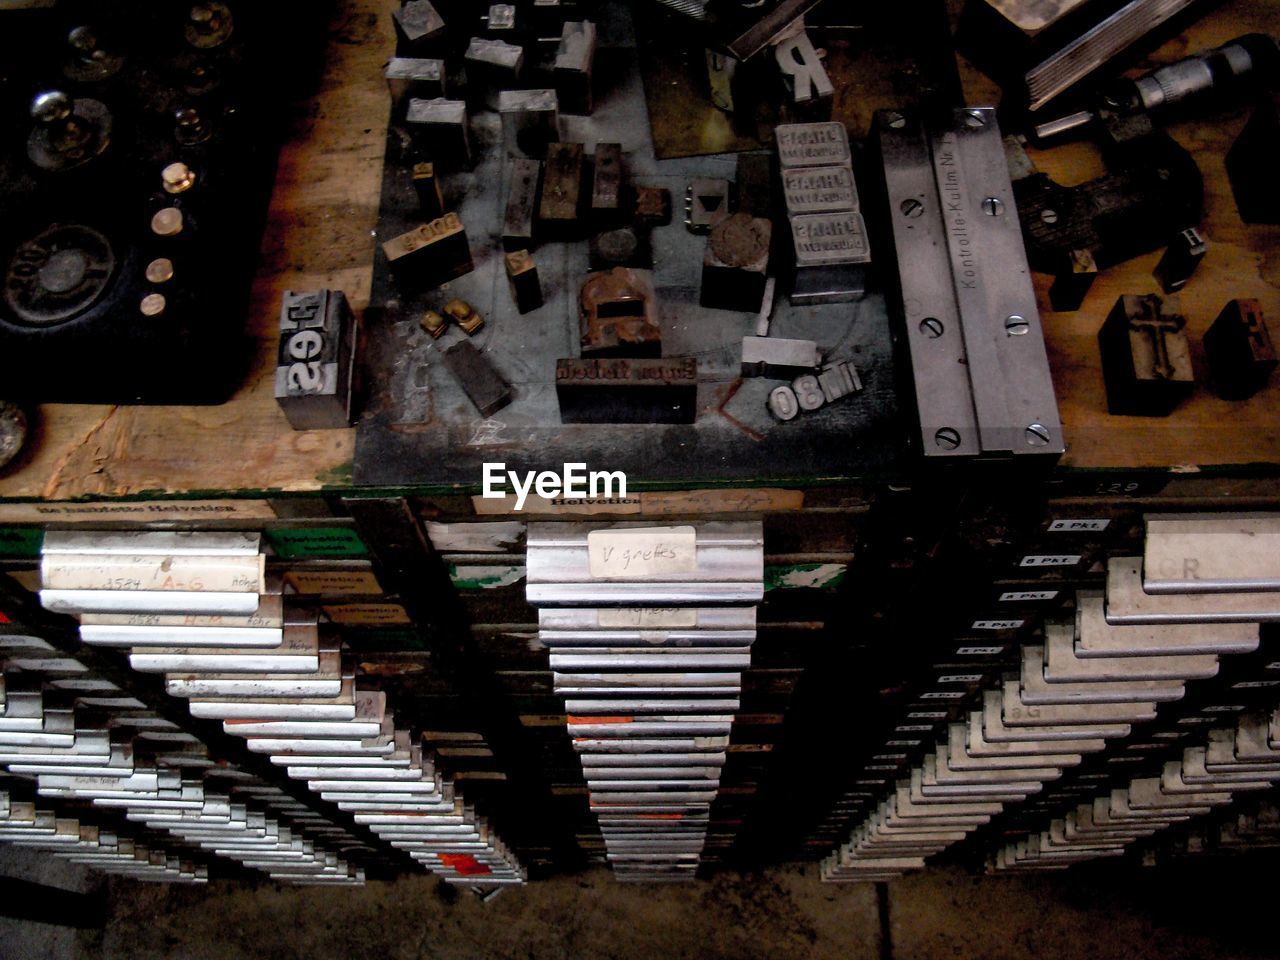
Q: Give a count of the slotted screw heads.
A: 9